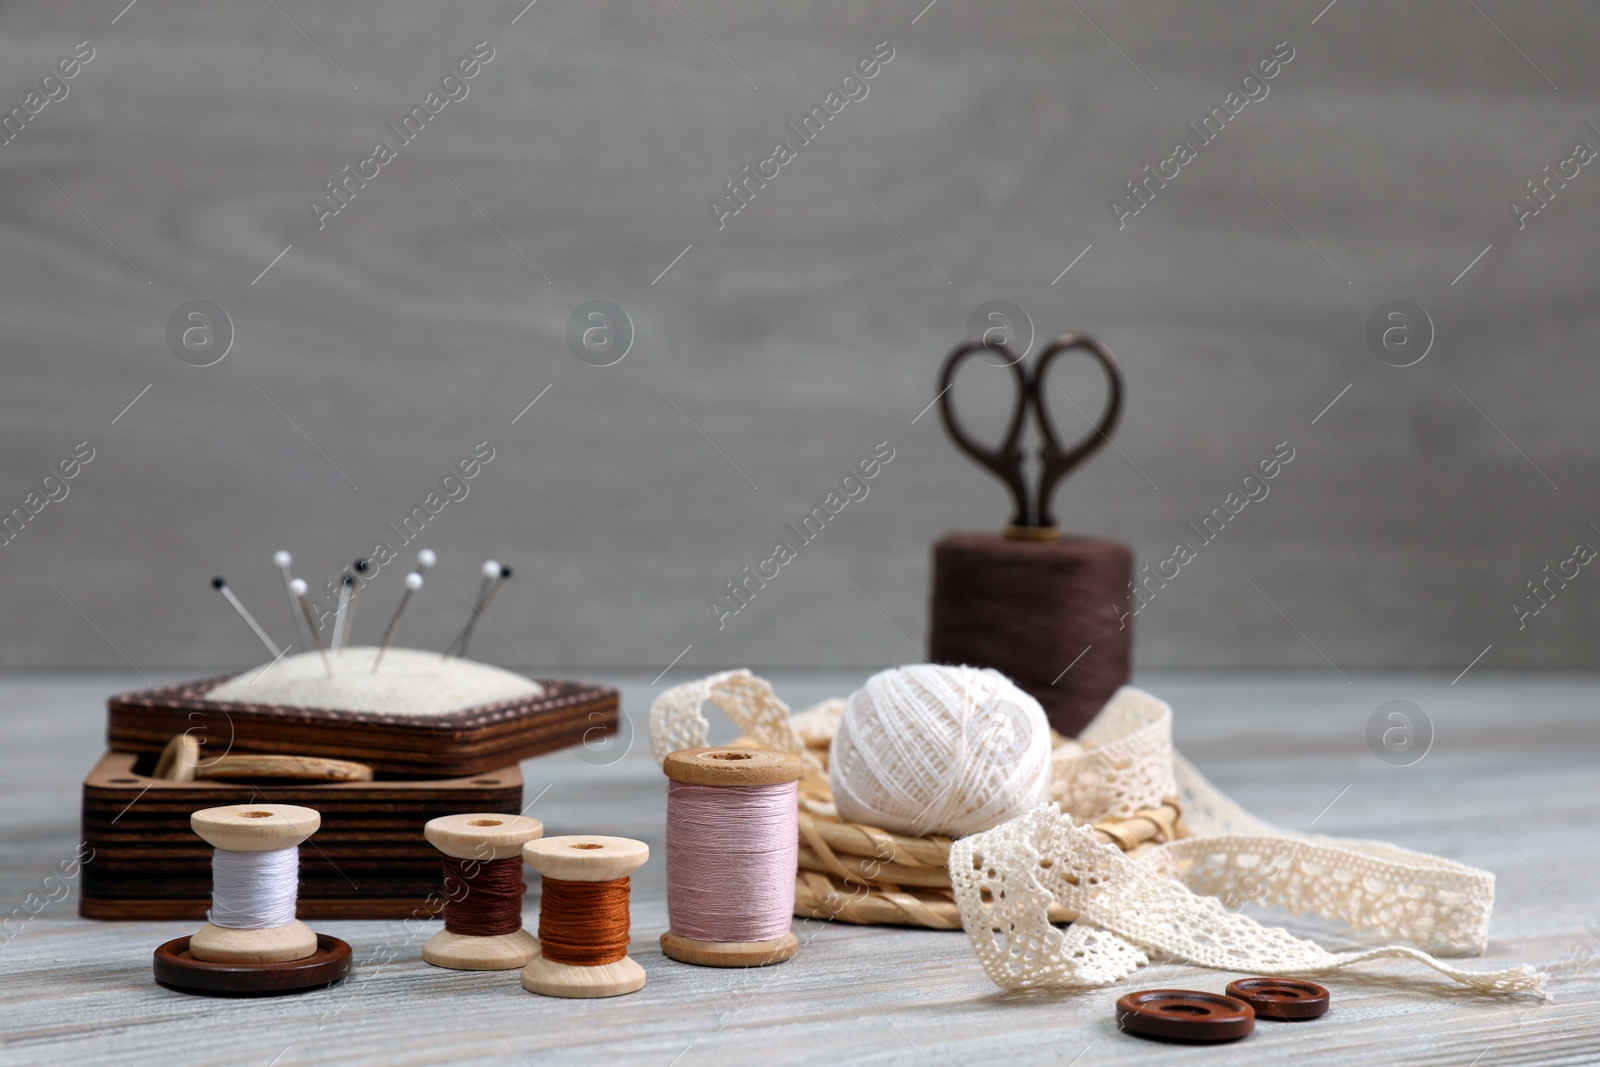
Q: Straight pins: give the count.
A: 9